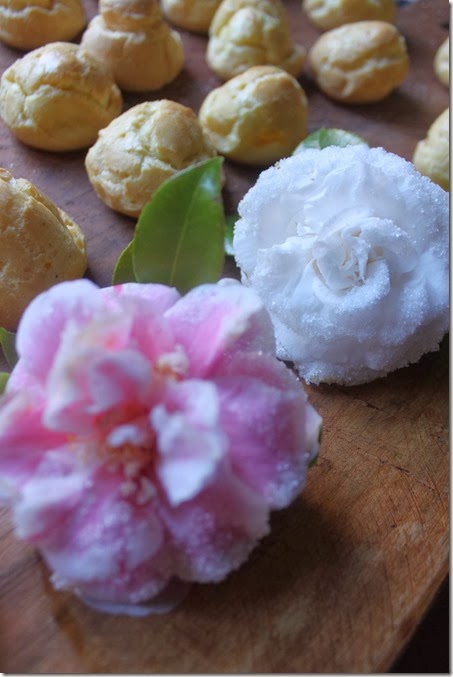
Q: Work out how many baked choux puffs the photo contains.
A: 12